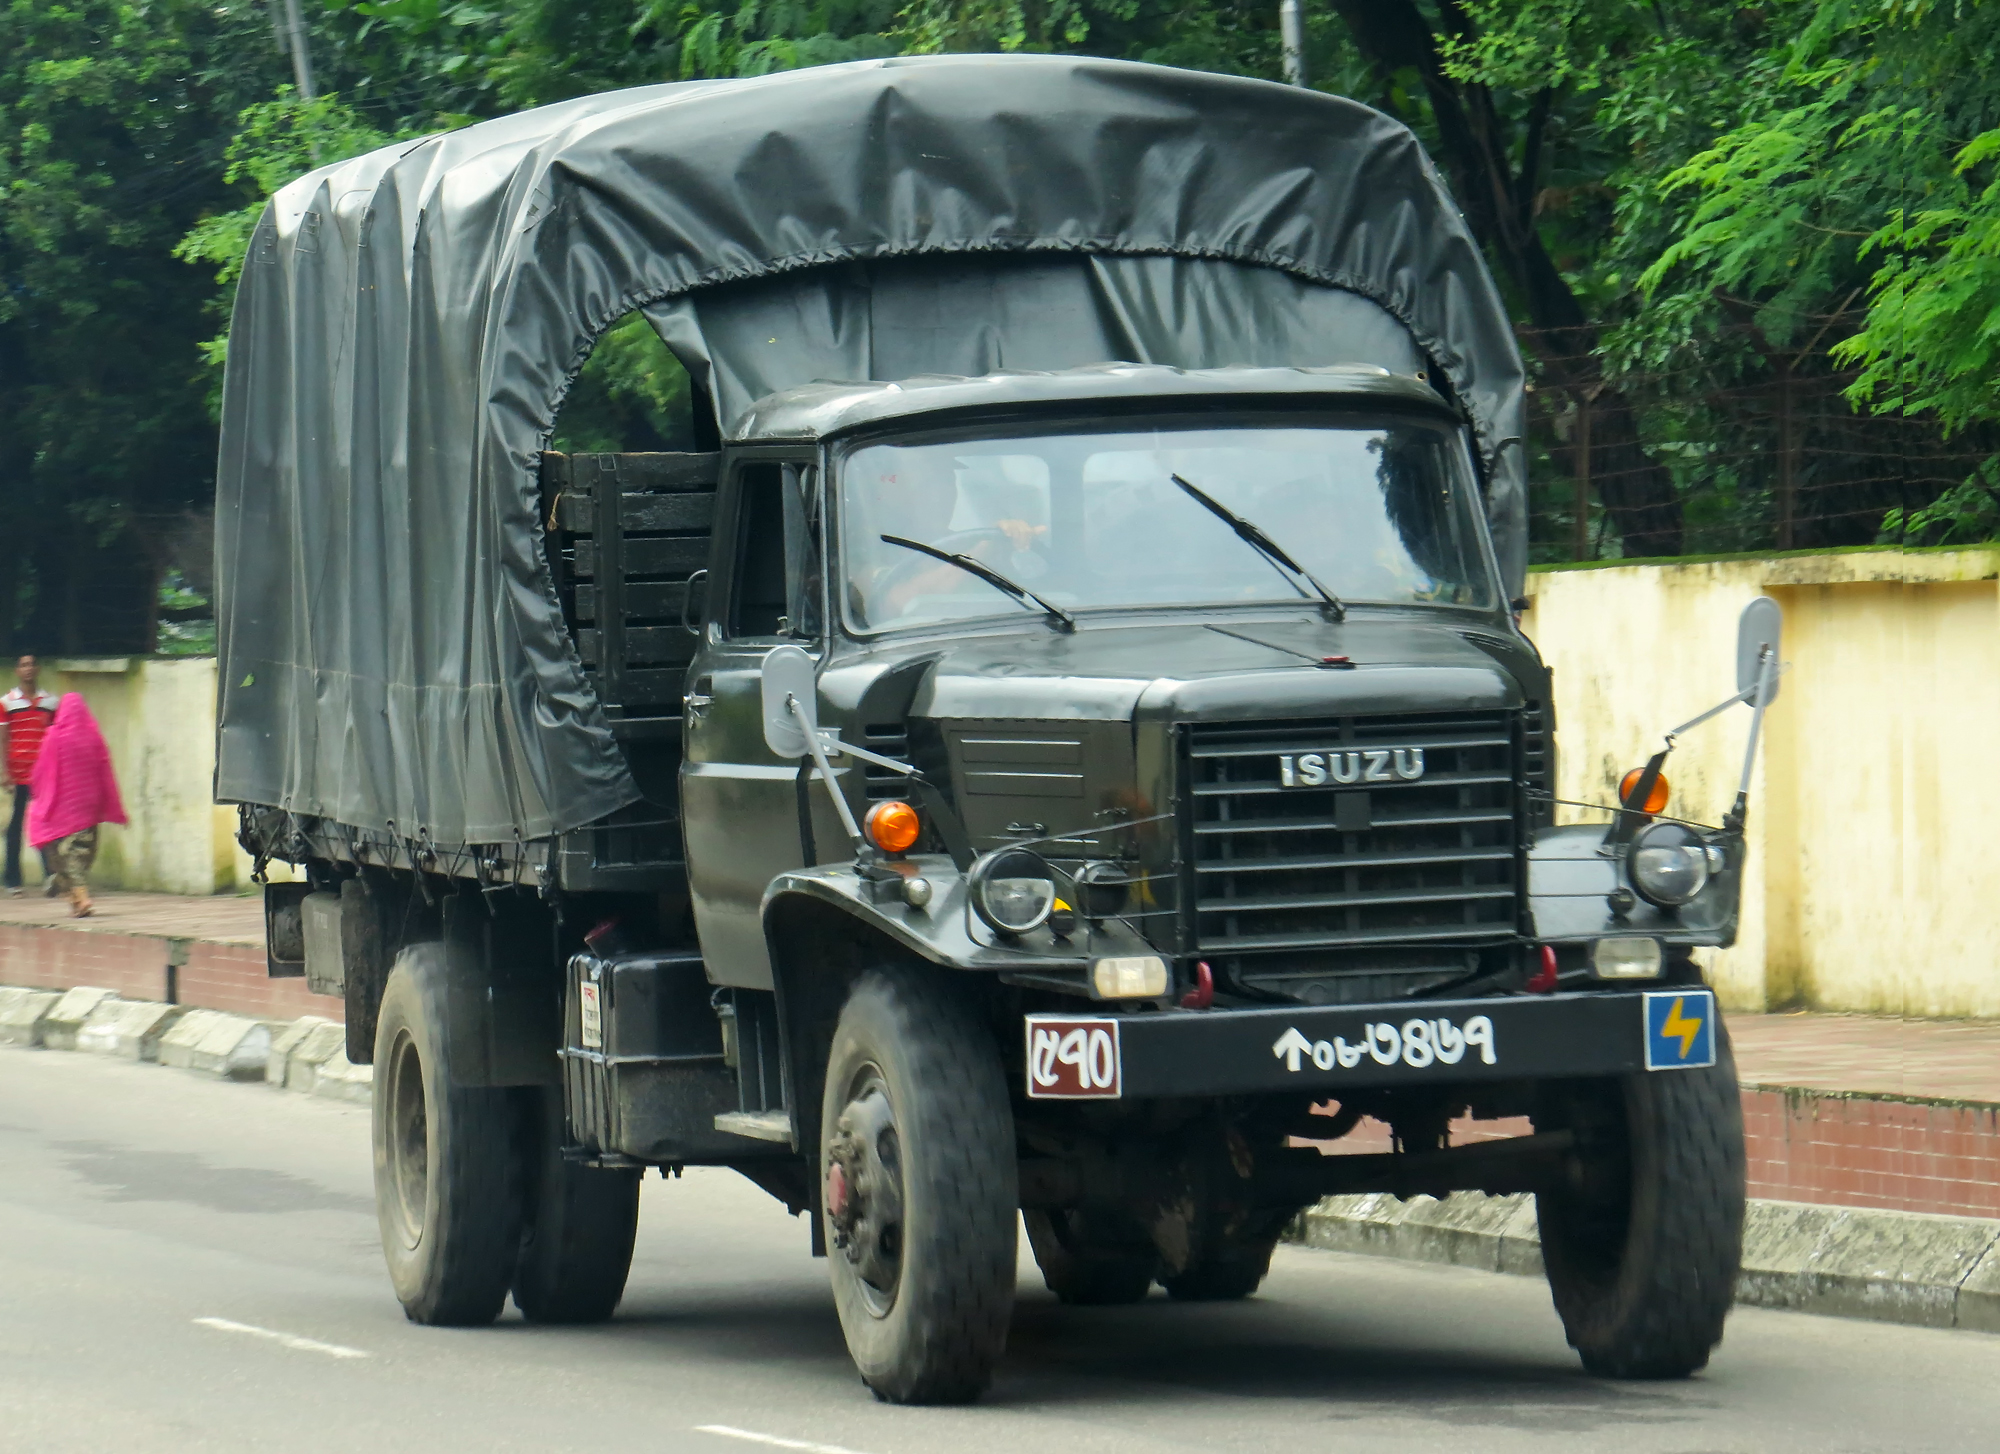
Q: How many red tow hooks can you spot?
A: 2